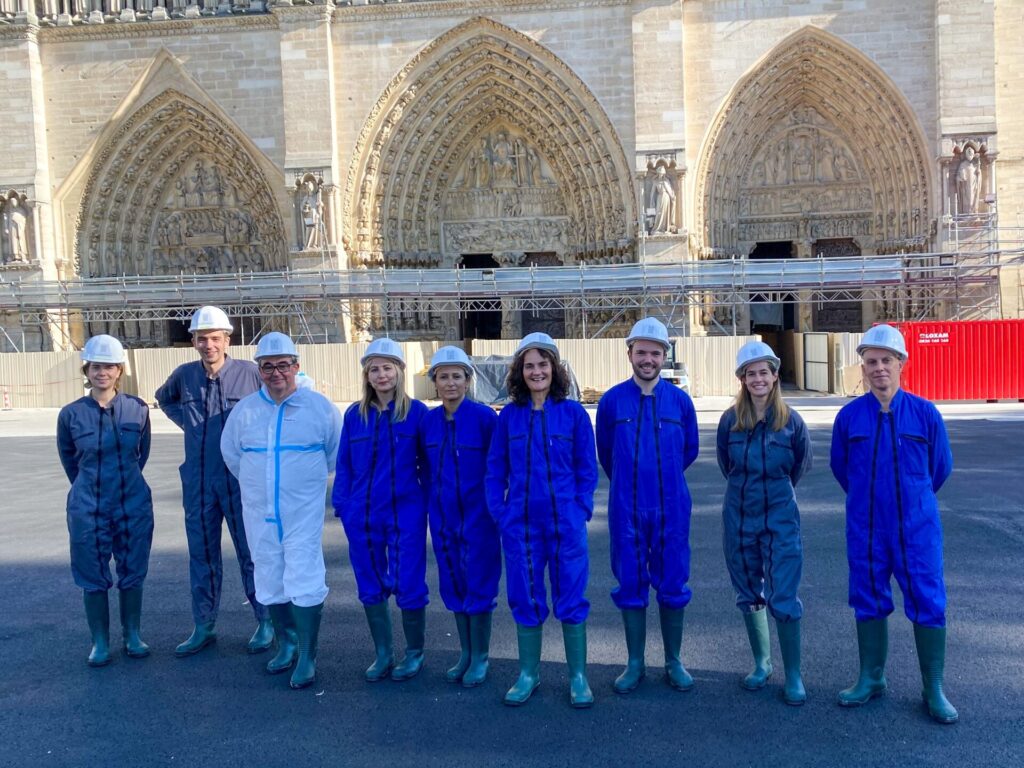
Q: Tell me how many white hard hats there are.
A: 9